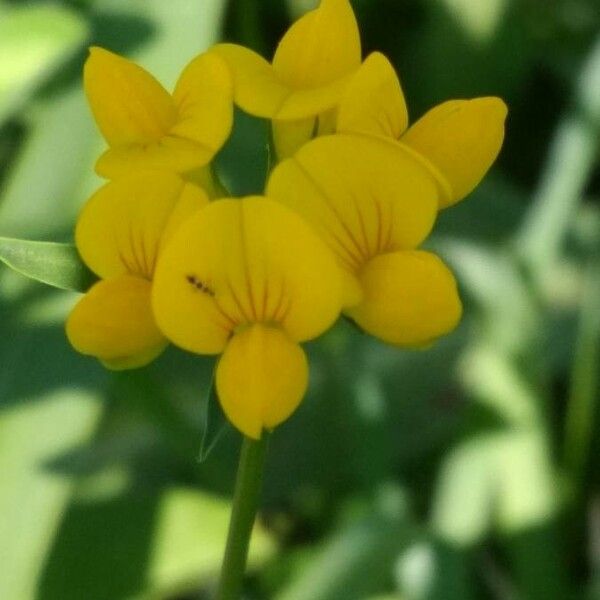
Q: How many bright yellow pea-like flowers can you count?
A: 6